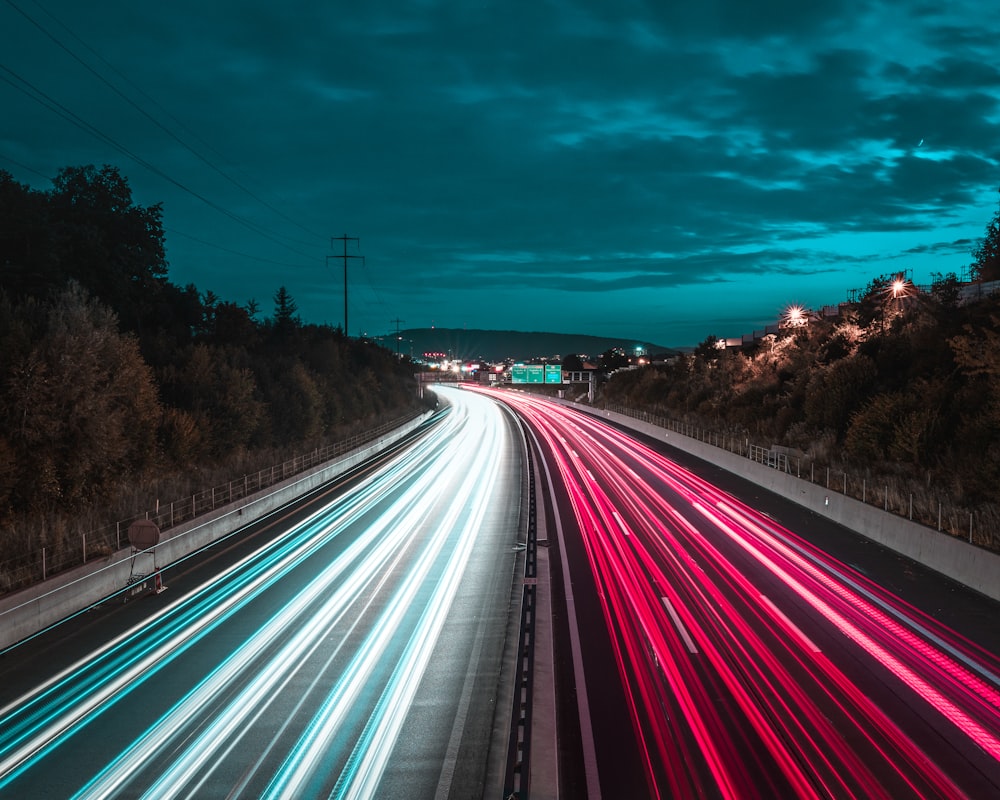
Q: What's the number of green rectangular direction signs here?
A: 3